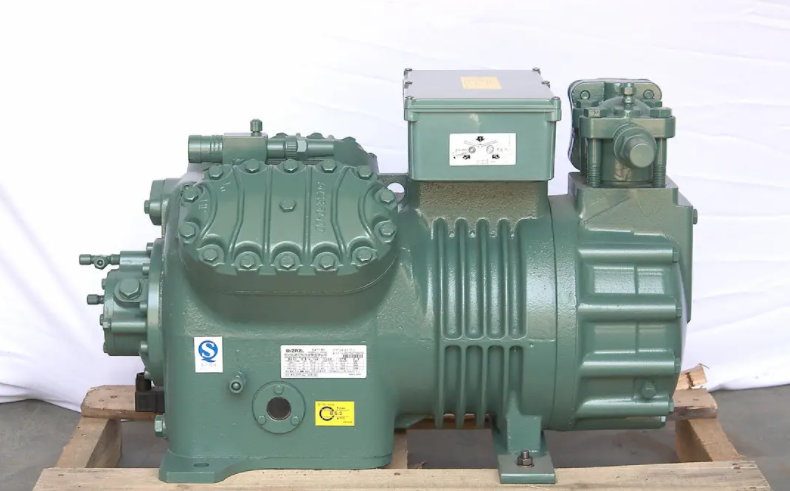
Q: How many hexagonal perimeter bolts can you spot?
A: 14